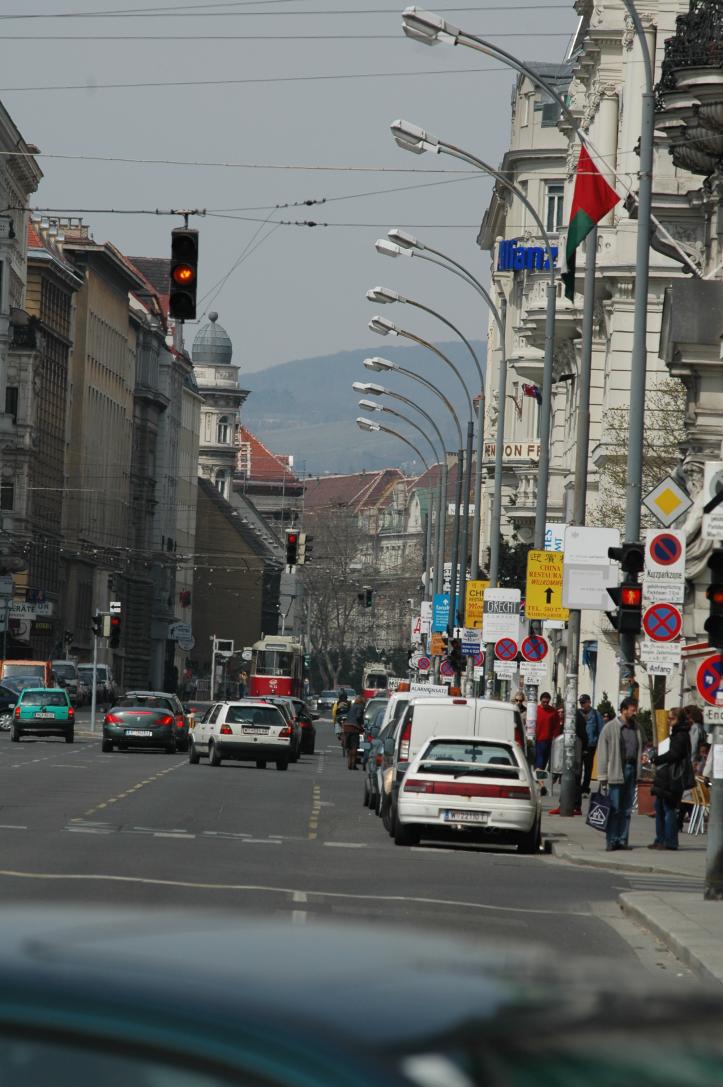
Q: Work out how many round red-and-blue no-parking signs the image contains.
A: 8